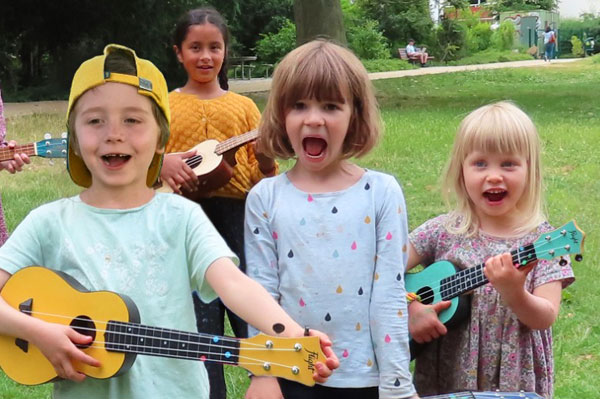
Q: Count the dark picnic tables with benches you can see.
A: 1